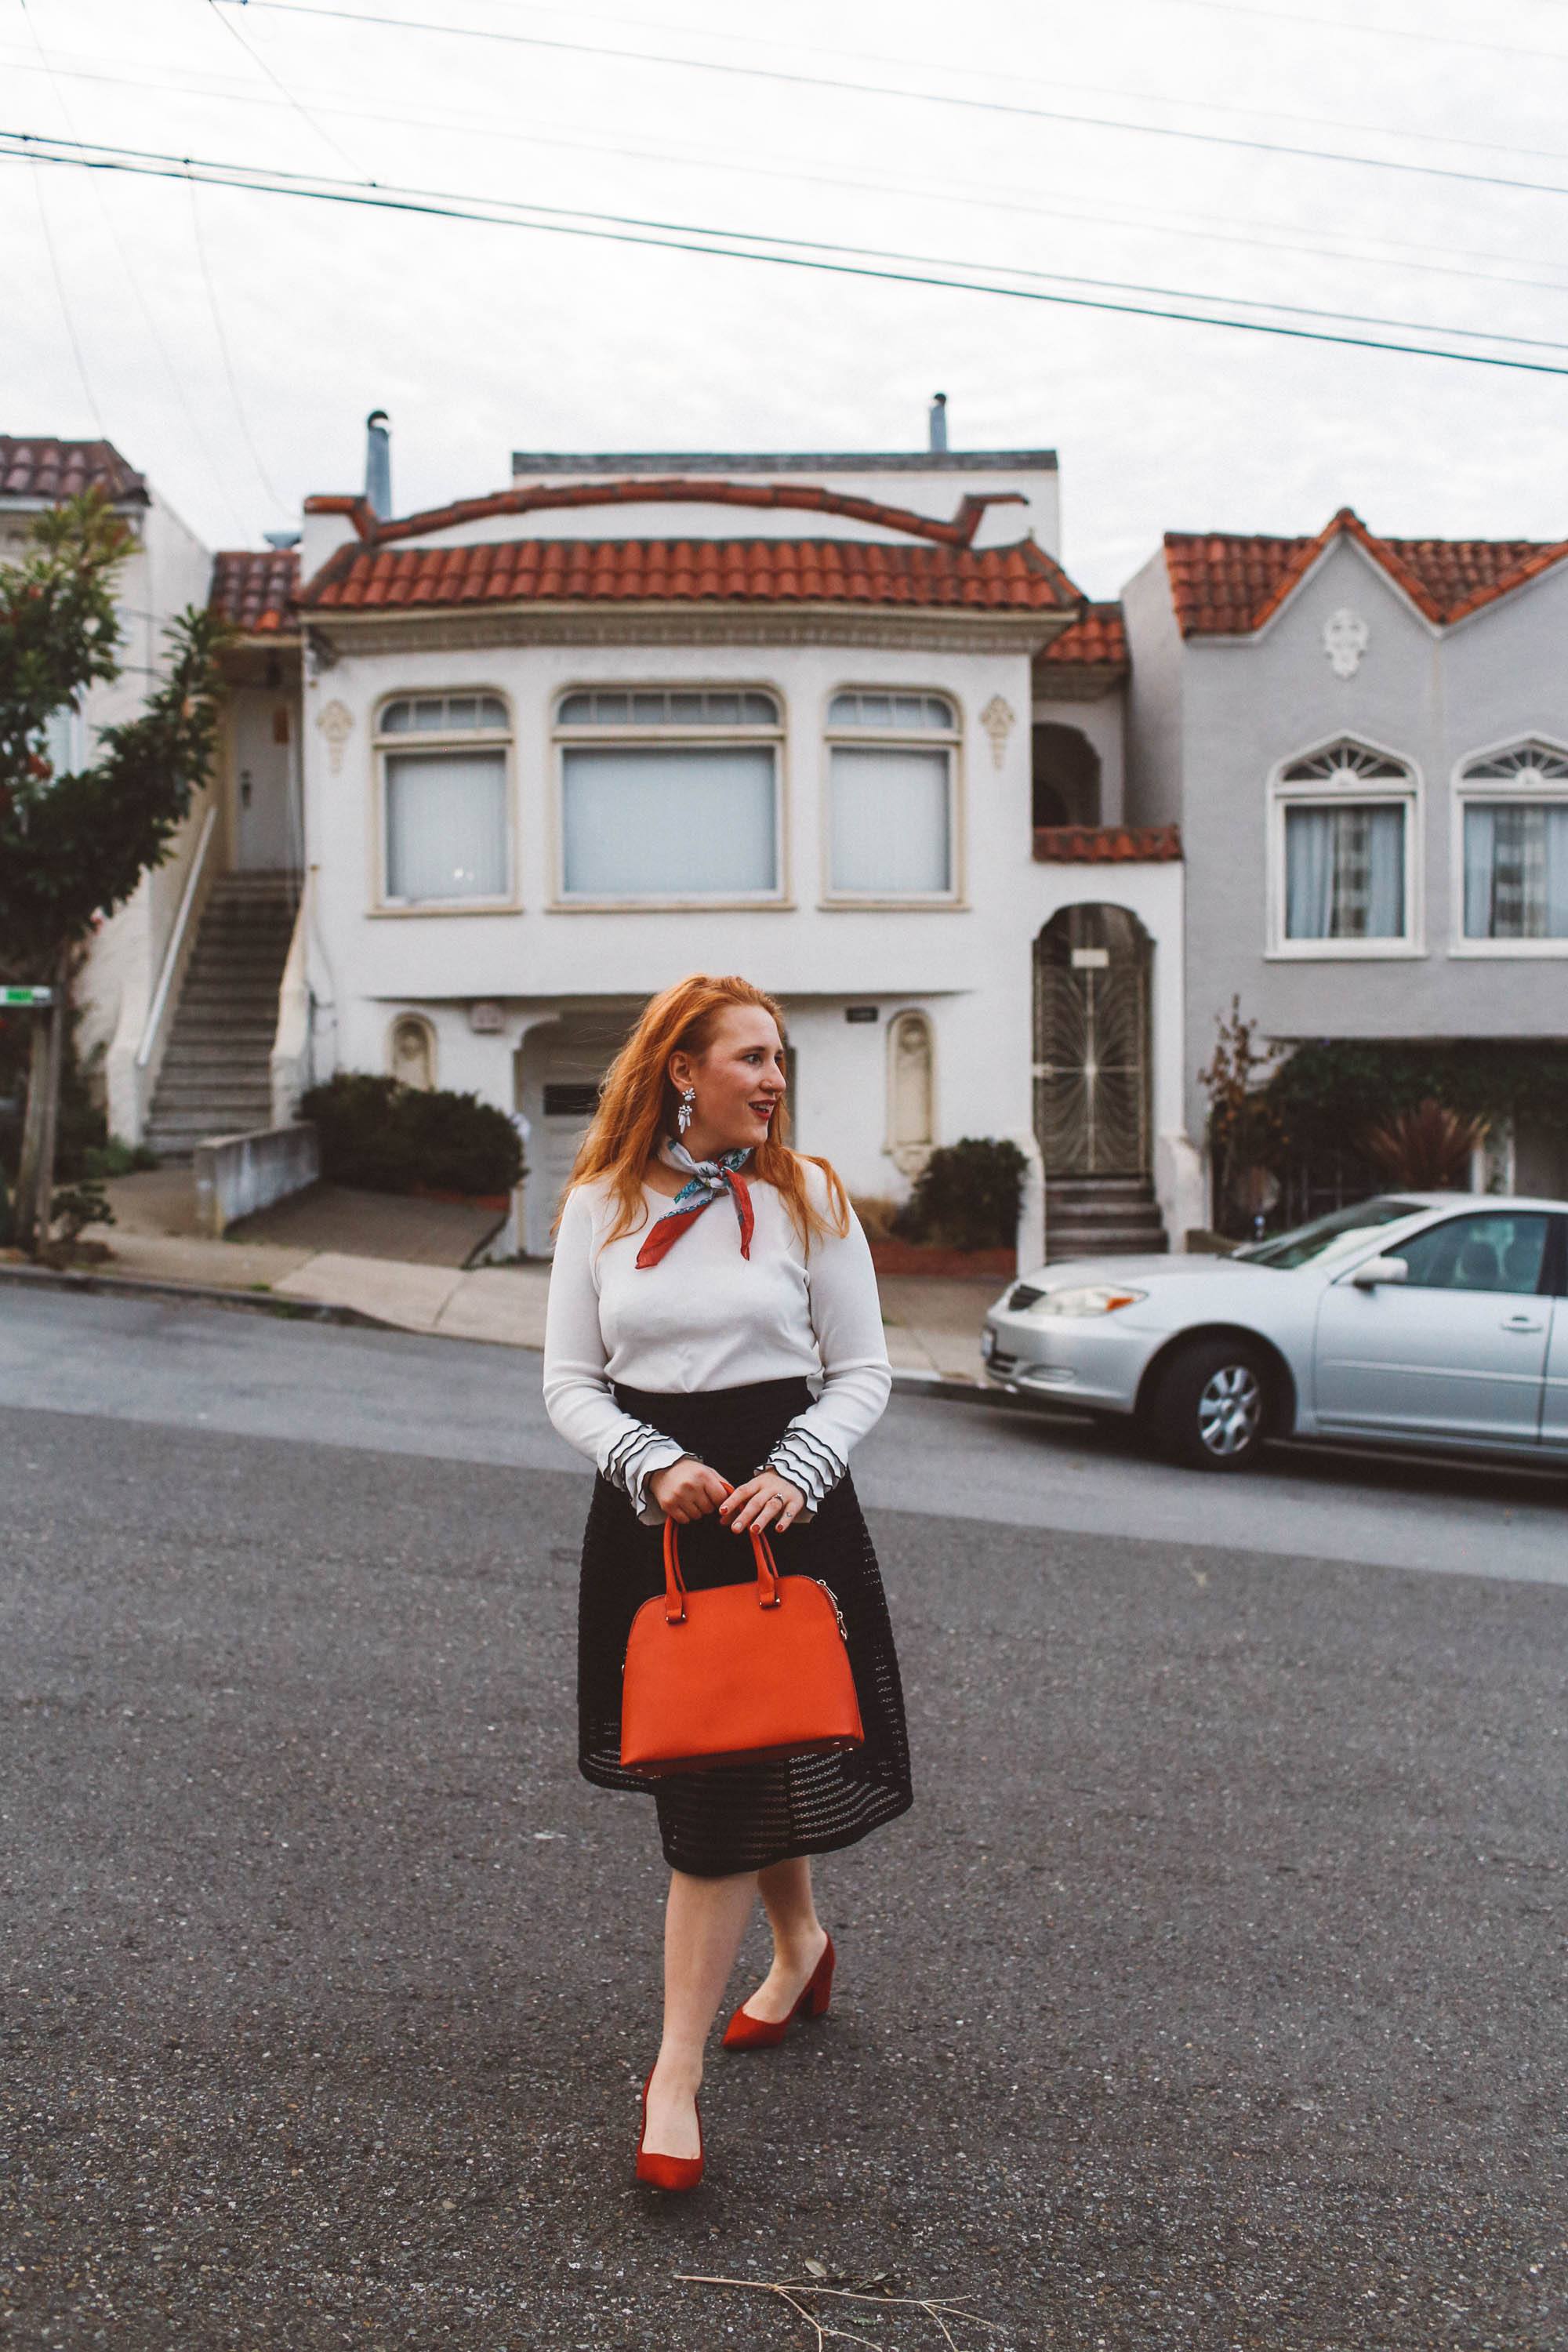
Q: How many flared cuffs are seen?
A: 2